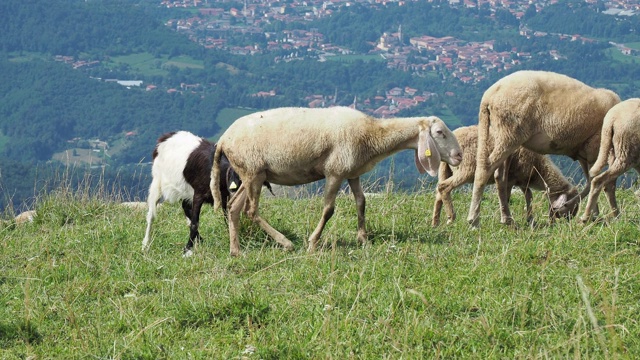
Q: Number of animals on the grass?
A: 5